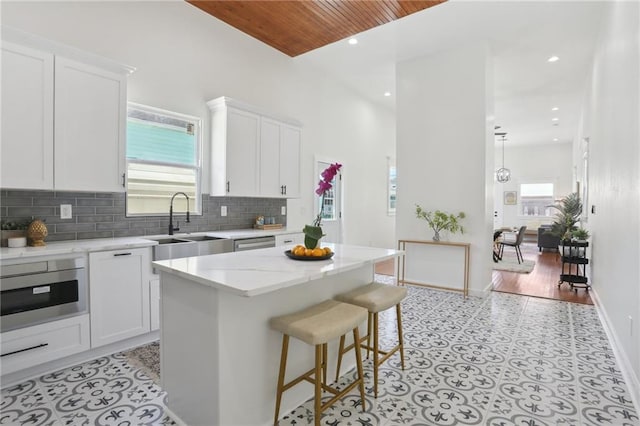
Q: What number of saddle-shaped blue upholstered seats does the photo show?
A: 0